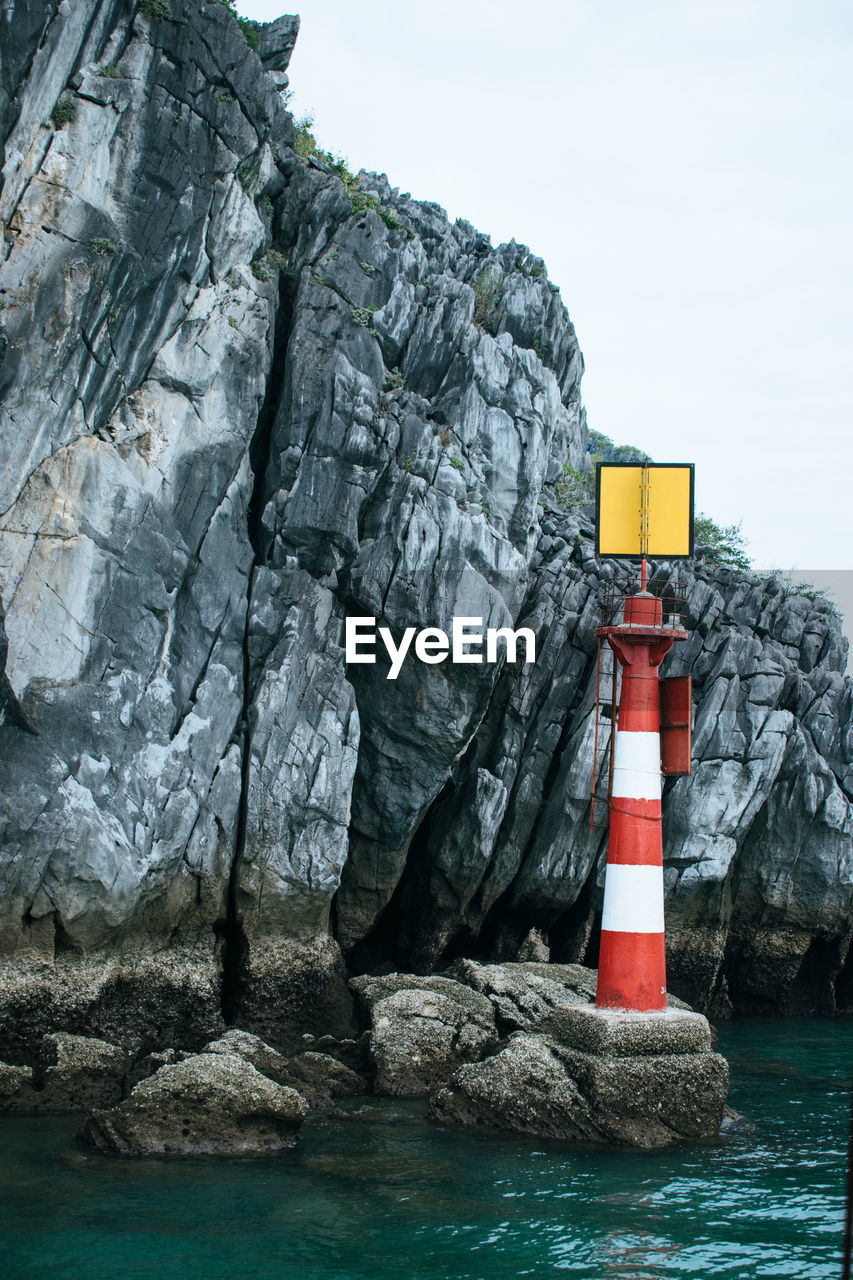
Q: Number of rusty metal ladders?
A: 1